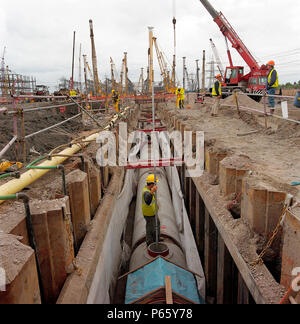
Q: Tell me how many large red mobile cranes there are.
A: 1